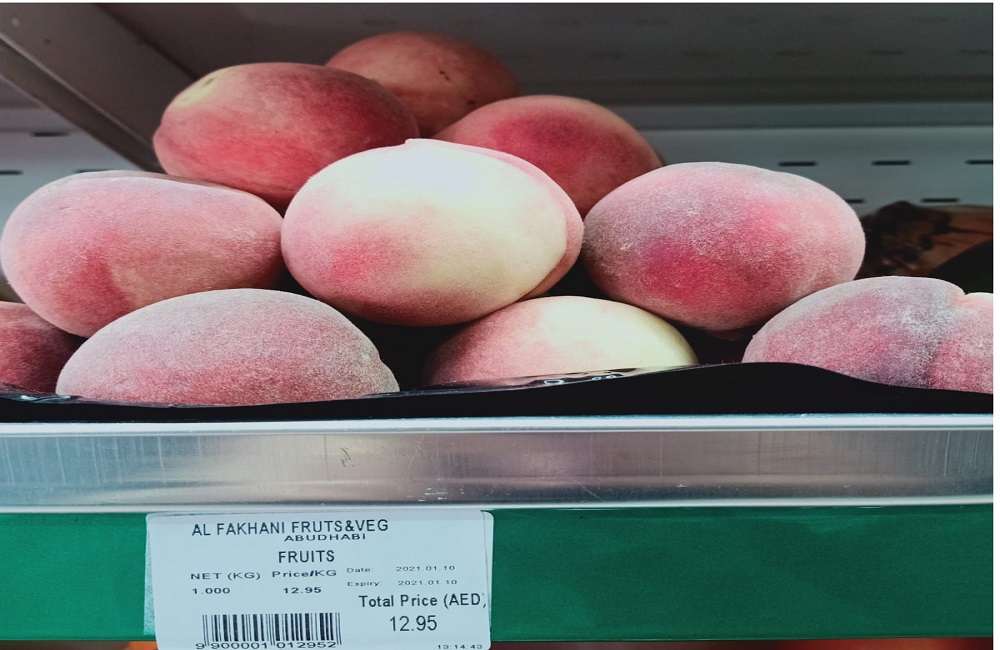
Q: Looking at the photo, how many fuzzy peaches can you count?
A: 10